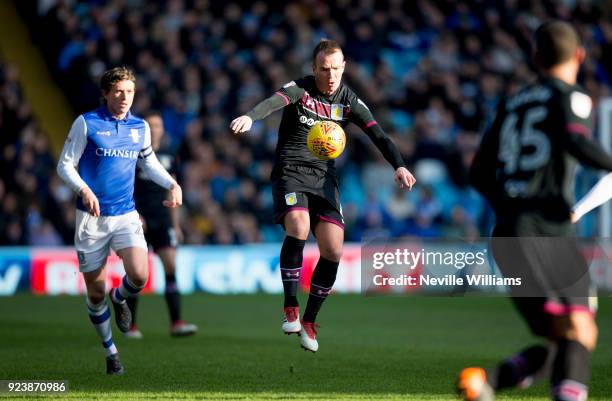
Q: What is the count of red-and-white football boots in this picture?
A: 4